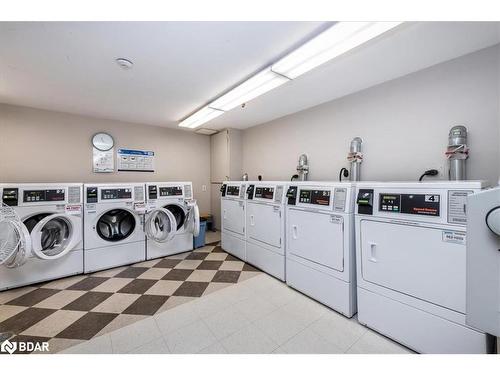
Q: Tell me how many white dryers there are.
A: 4